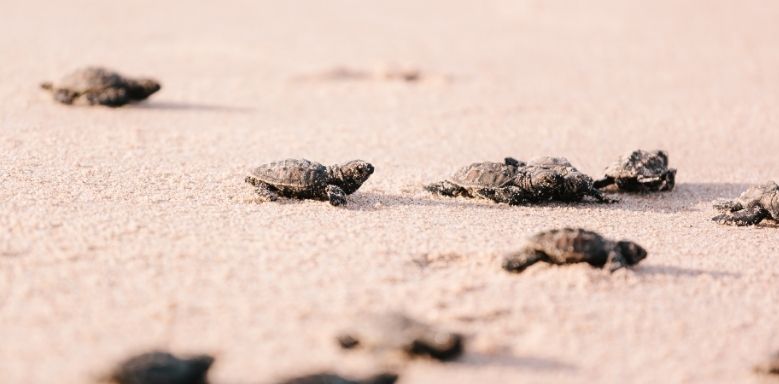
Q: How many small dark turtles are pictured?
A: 10